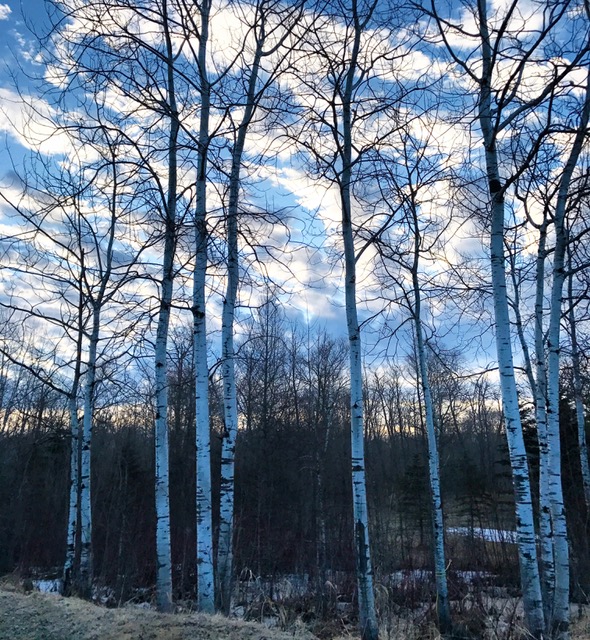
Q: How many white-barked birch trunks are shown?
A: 11